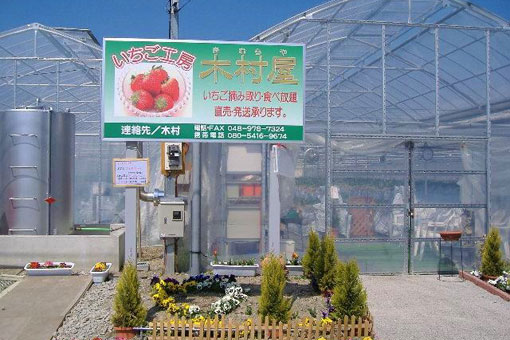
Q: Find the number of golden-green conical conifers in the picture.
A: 6